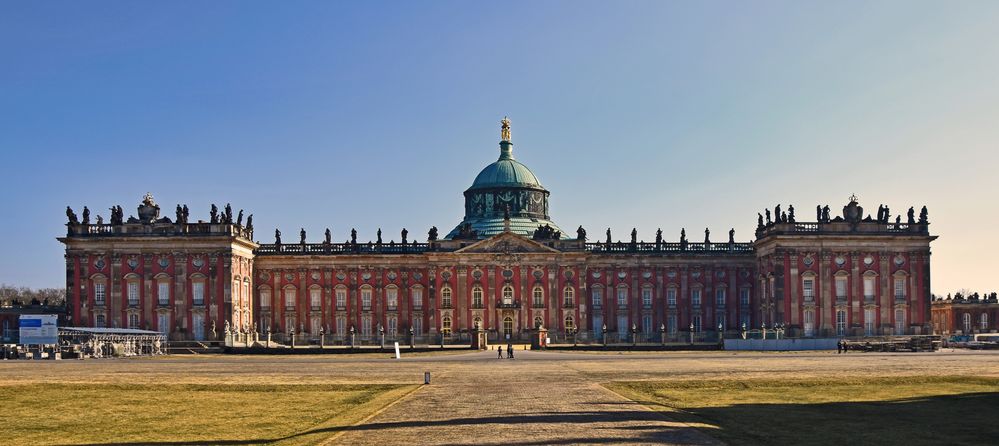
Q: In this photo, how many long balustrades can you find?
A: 2